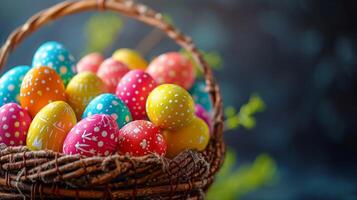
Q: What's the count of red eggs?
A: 1